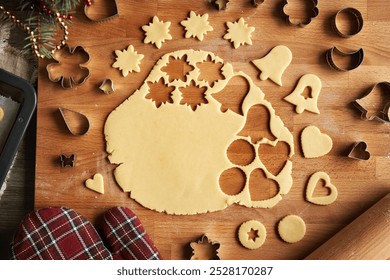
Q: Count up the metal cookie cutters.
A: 13